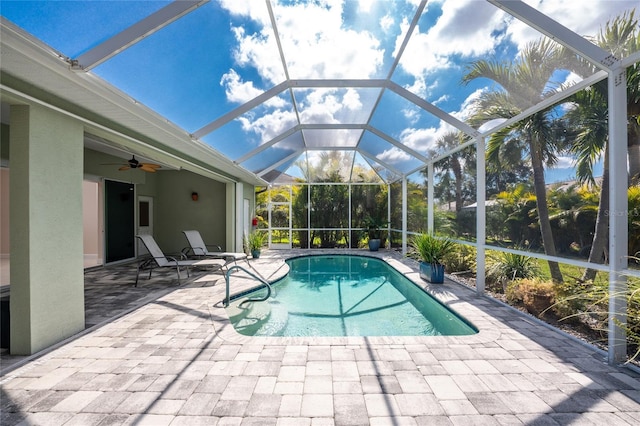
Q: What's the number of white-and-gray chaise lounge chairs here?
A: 2